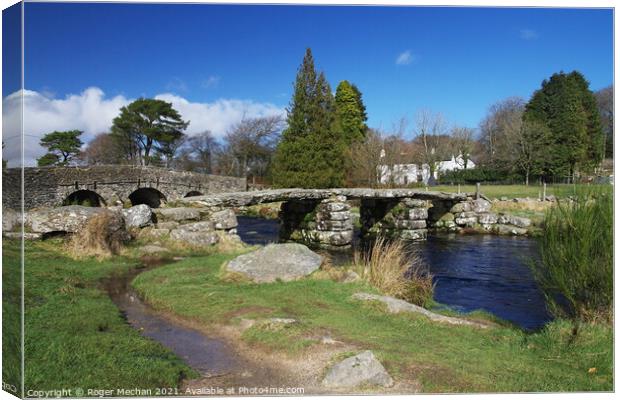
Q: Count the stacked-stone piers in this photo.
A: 2